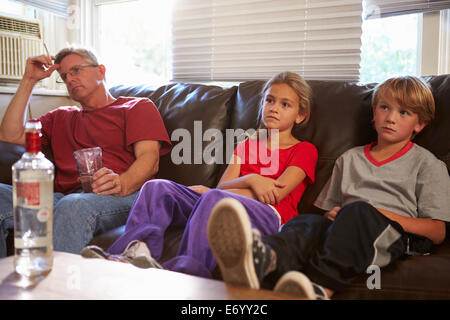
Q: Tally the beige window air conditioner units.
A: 1